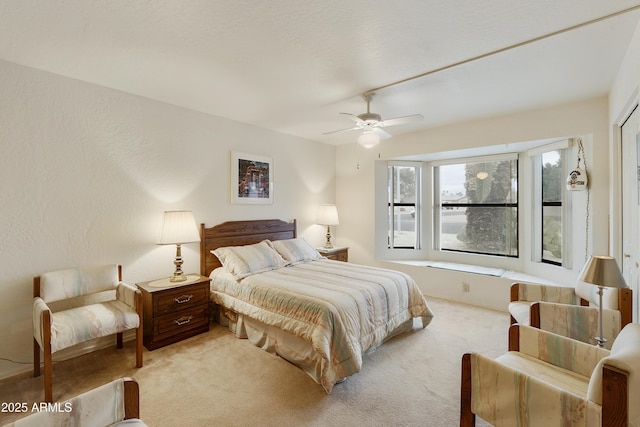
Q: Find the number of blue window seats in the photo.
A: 1